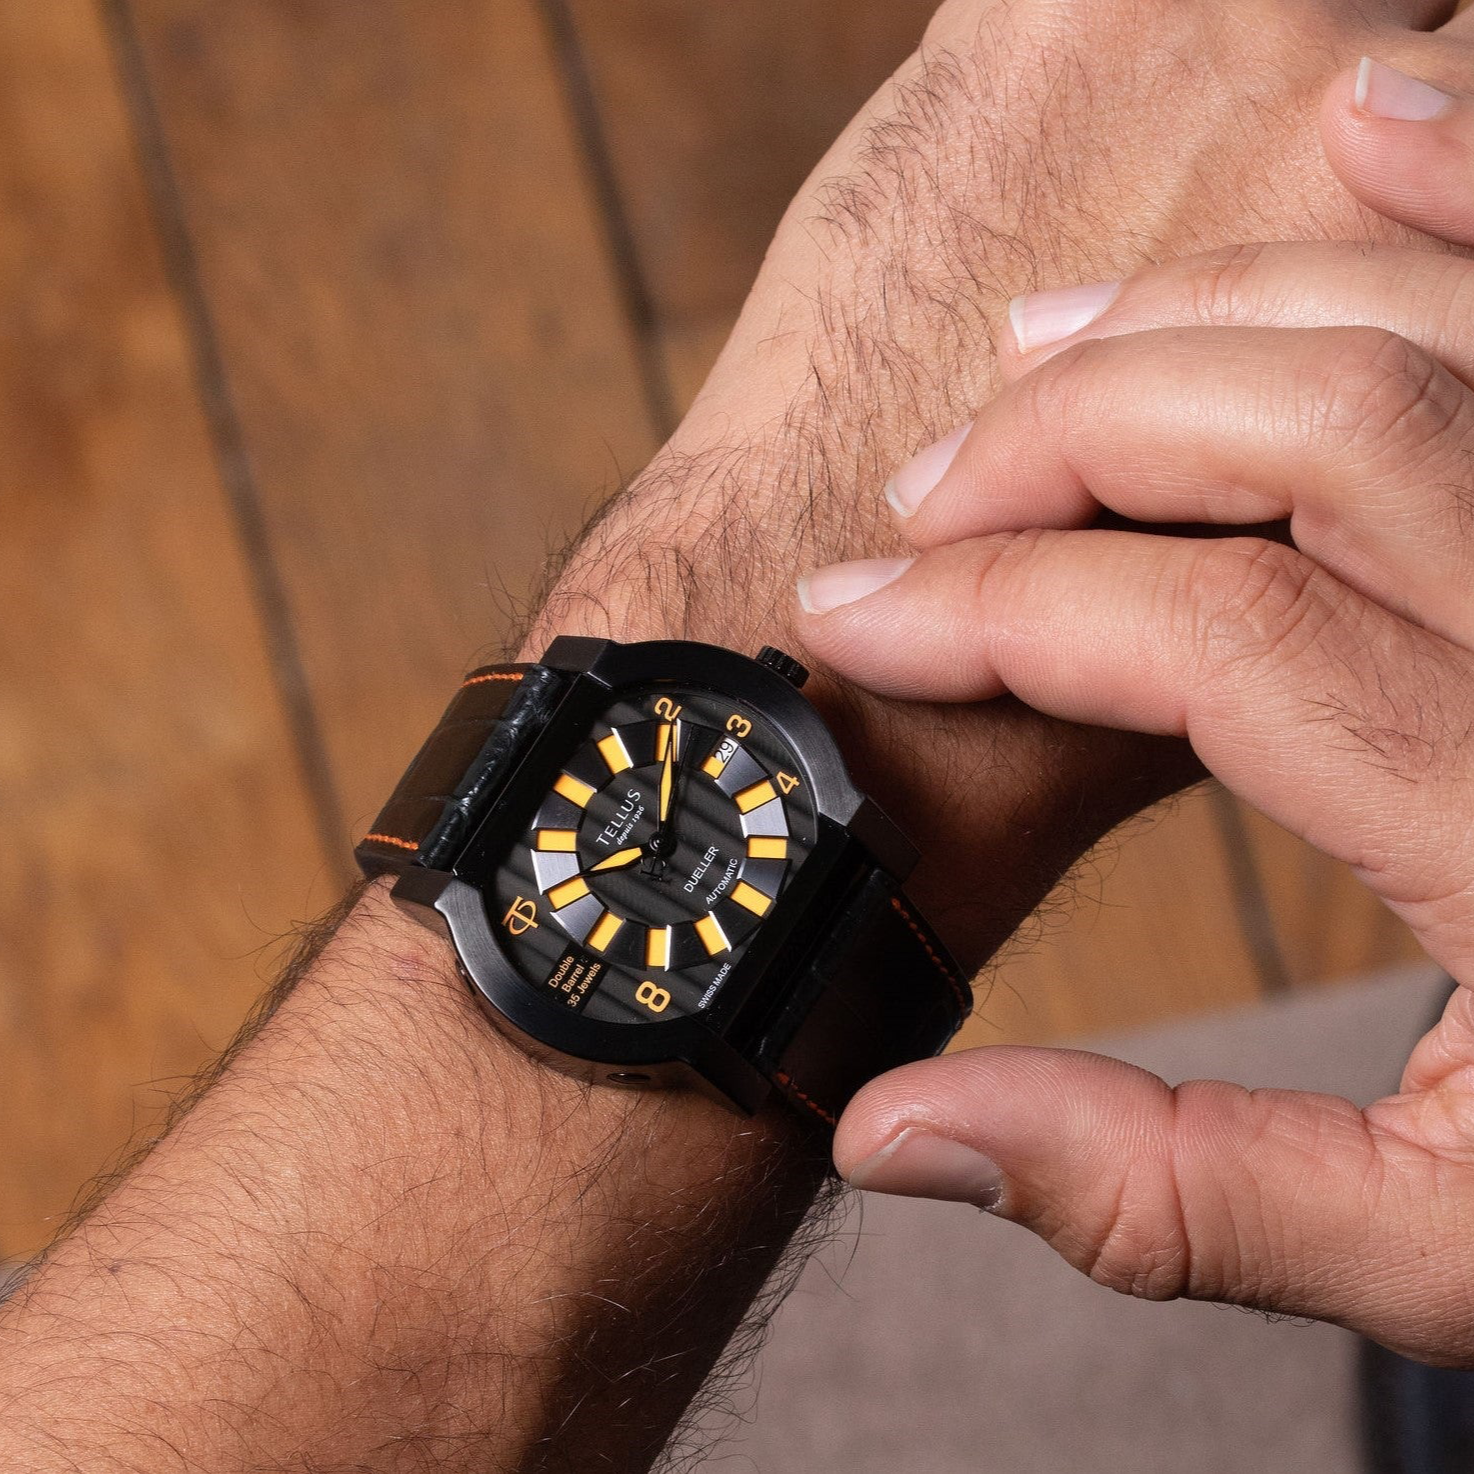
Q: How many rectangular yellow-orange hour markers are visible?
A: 12